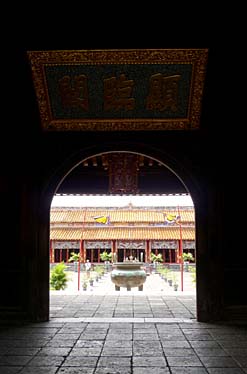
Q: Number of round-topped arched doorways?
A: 1